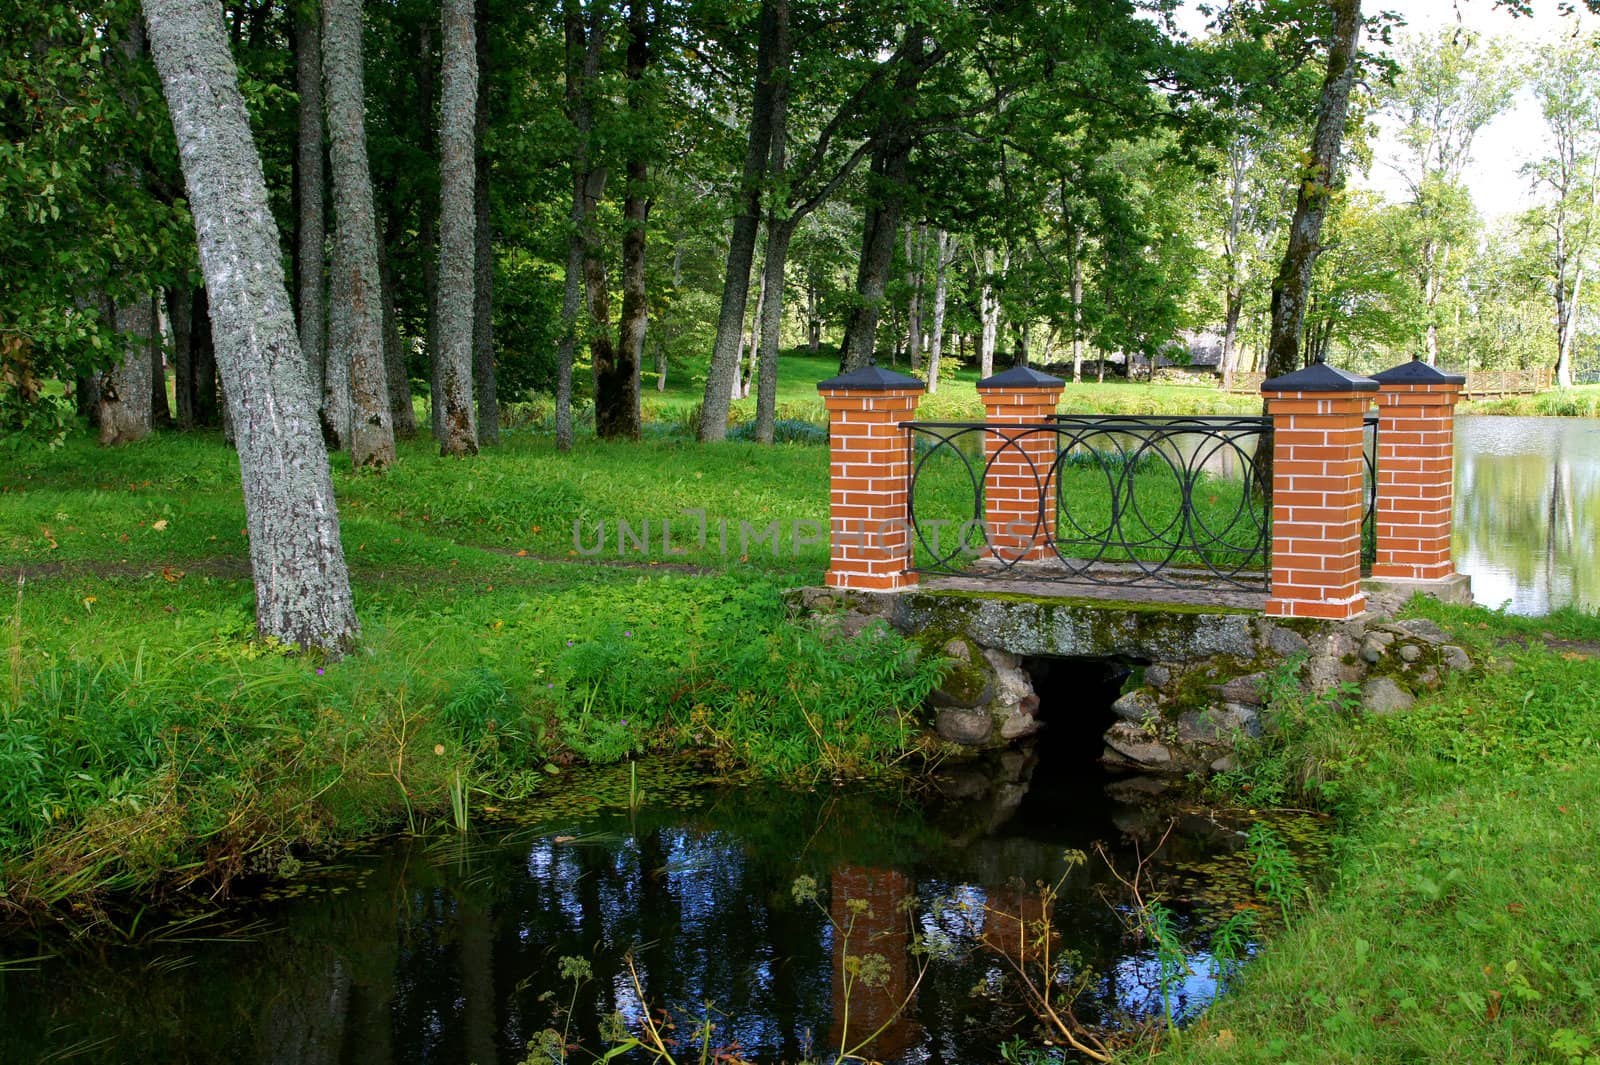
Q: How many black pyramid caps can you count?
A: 4